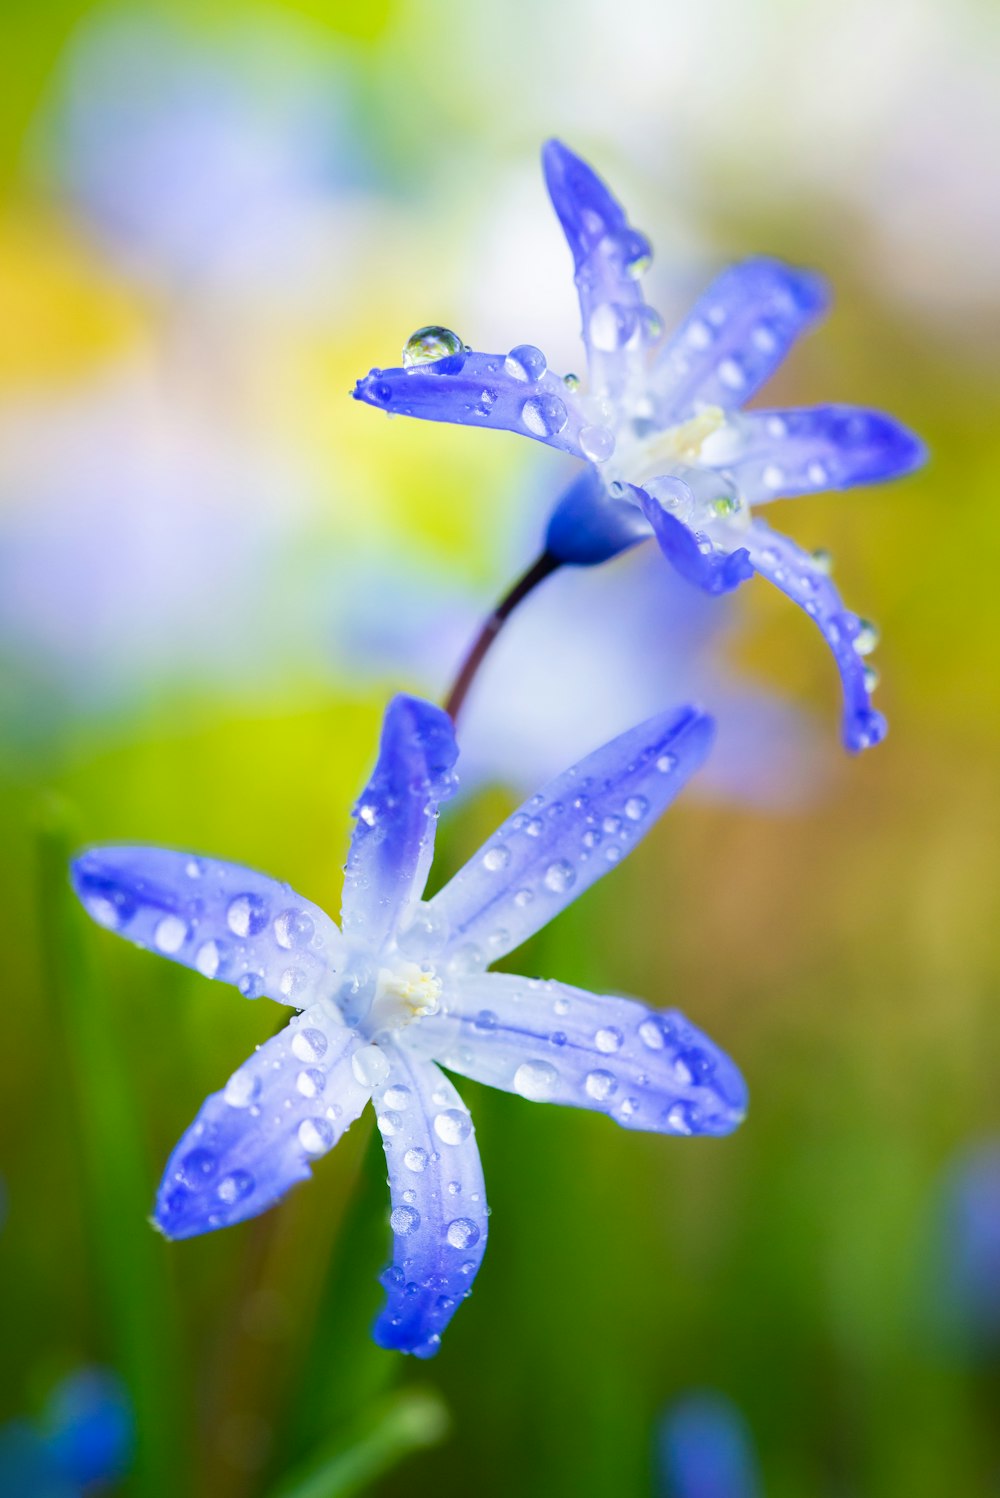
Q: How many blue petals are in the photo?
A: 12